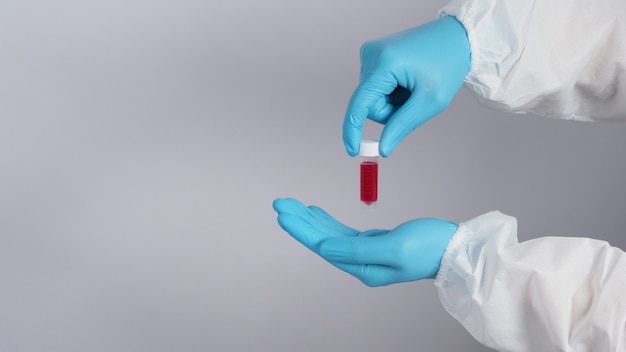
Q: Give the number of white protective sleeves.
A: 2